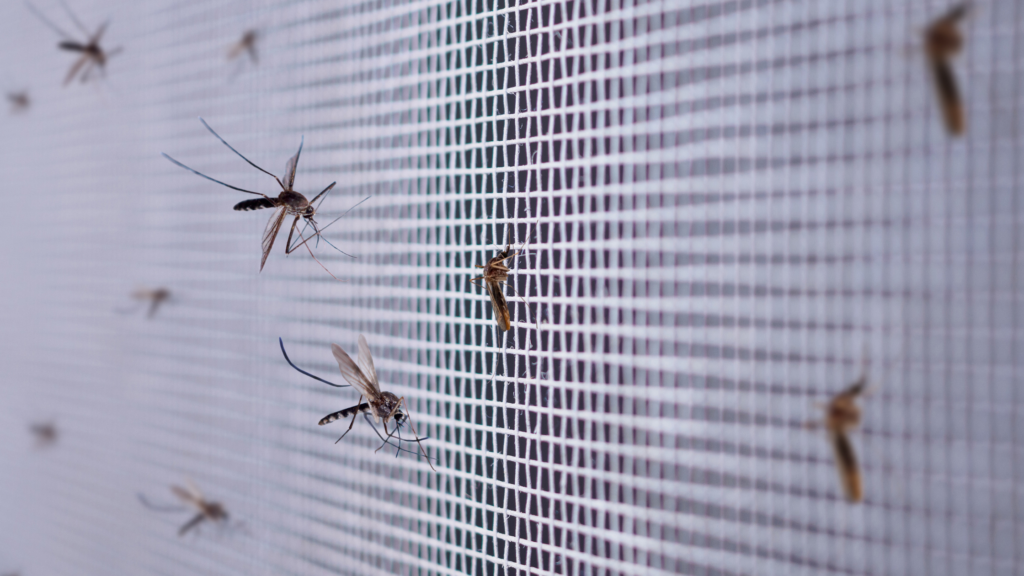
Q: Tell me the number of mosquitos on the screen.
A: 11